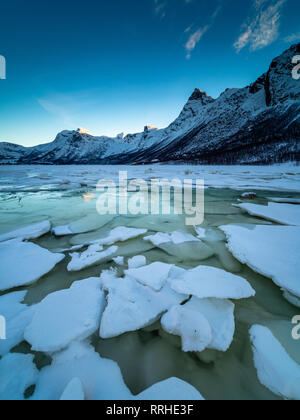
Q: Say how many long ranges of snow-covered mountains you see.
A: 1